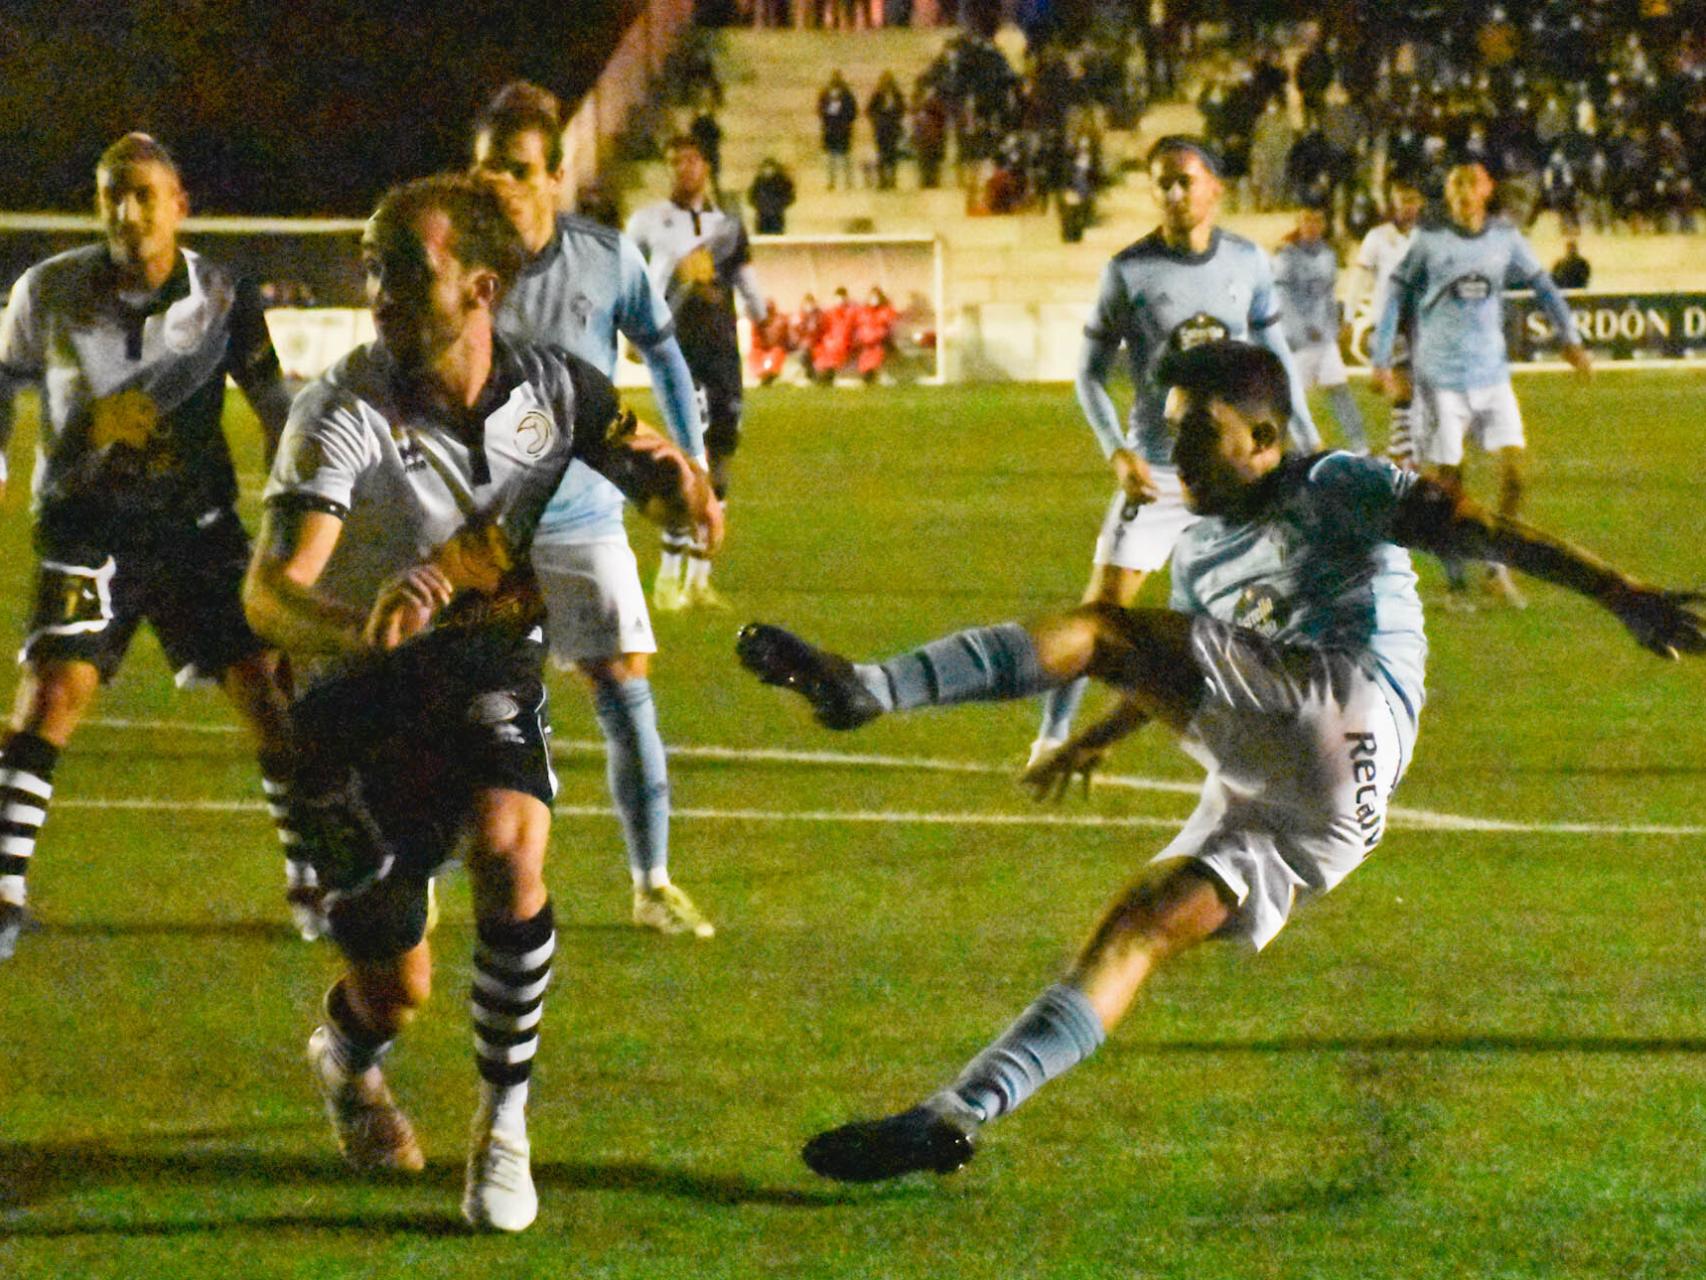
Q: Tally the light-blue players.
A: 5